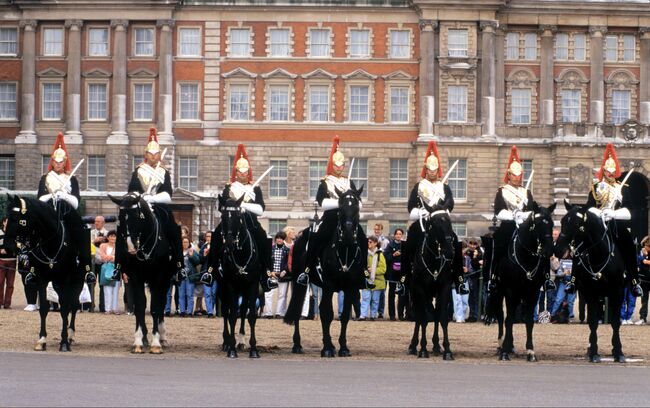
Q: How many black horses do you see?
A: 7